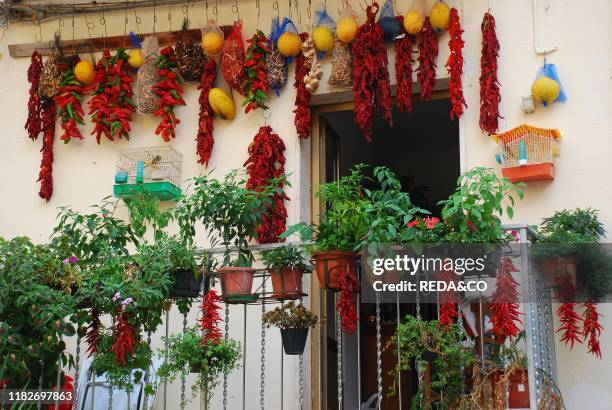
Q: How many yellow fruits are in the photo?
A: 10